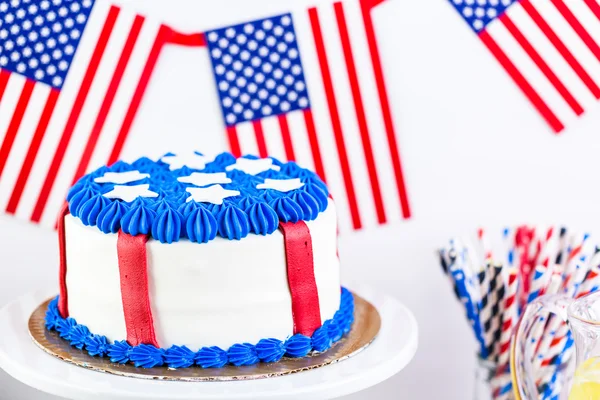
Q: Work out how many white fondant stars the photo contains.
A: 7